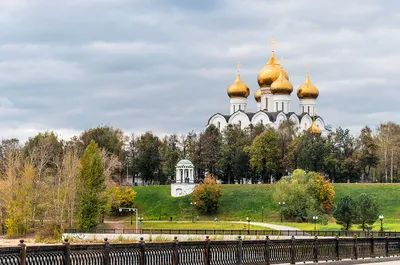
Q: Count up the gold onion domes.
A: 6